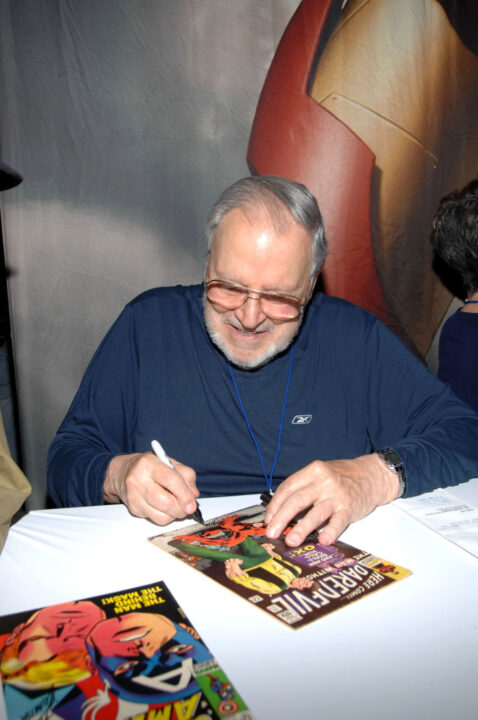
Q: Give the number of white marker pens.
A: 1